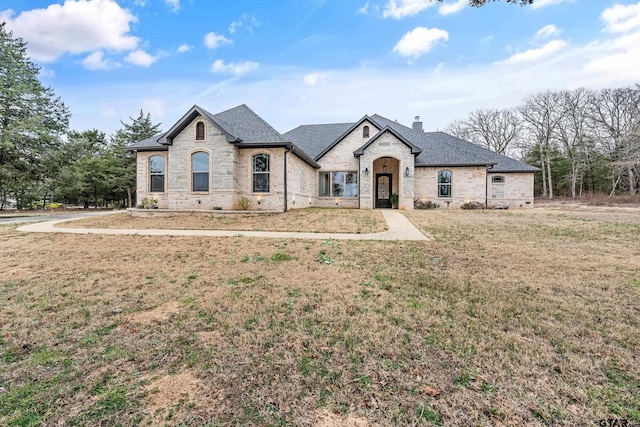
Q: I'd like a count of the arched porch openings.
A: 1